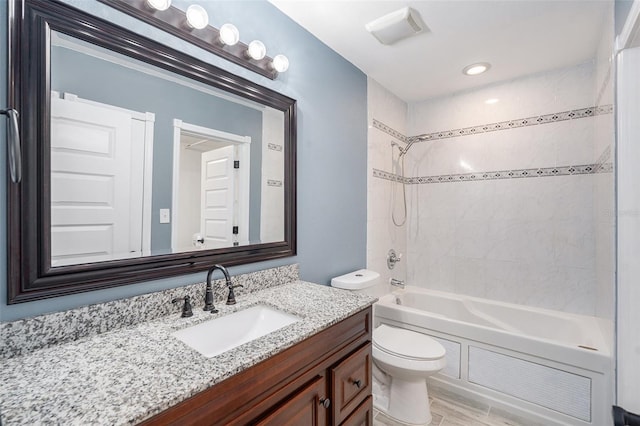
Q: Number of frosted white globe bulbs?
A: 5